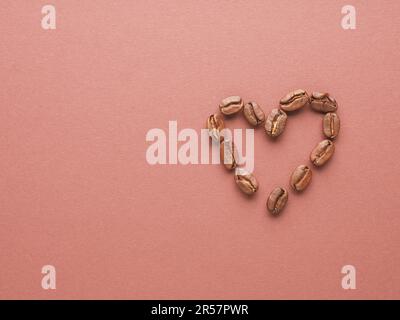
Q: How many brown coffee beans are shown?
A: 12